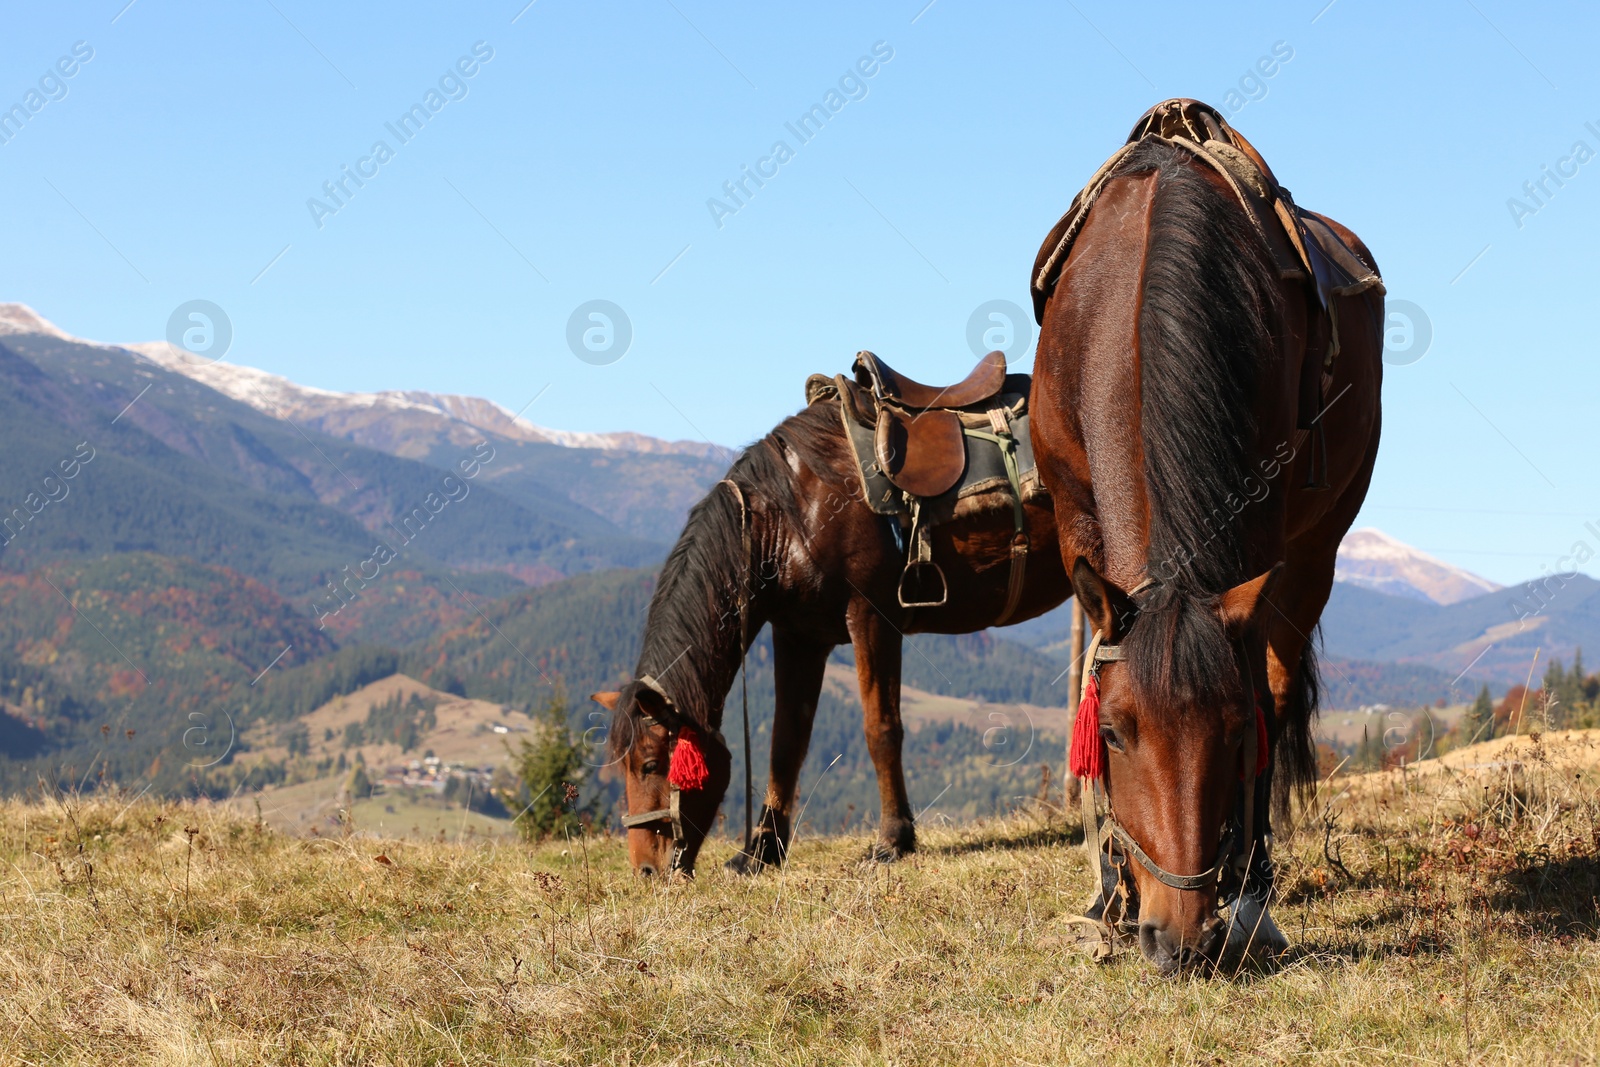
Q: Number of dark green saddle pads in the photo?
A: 1